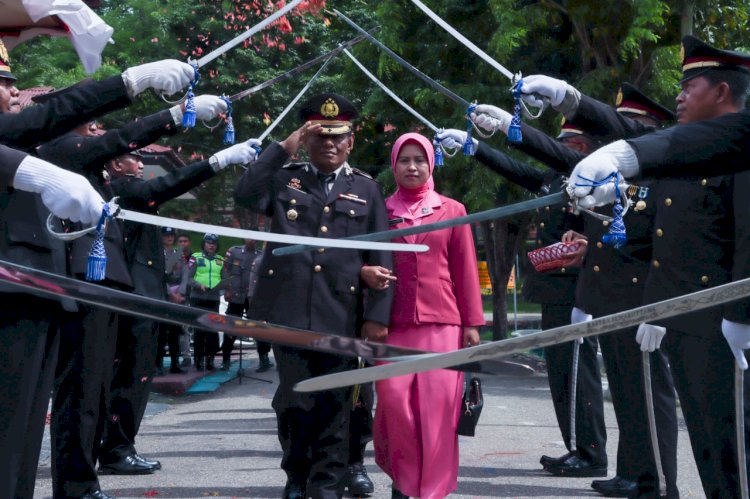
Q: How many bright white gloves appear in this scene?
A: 11